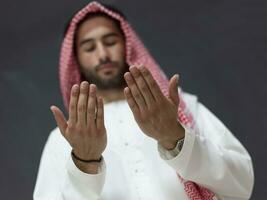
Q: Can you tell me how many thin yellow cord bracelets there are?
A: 0